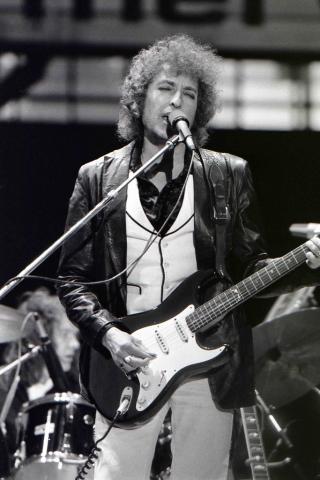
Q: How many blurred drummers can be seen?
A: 1